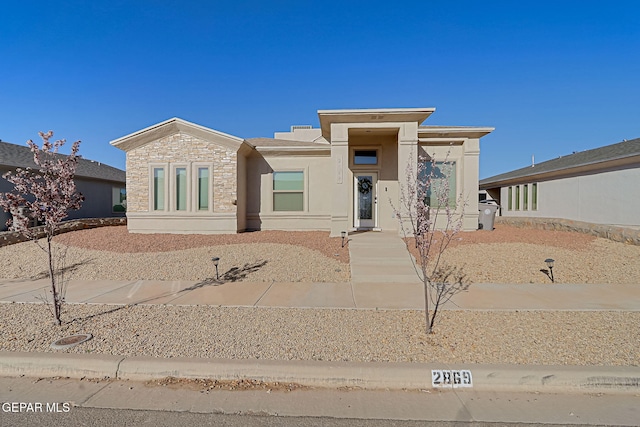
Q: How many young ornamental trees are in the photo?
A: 2